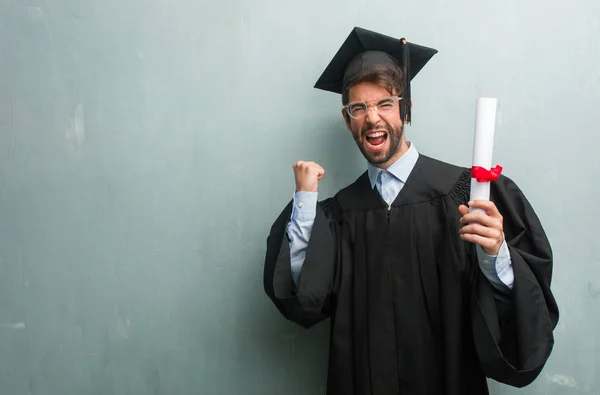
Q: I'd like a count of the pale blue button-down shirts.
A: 1